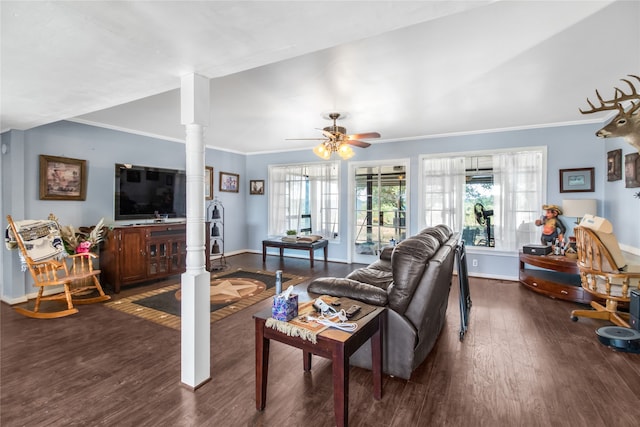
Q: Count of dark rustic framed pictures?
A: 2